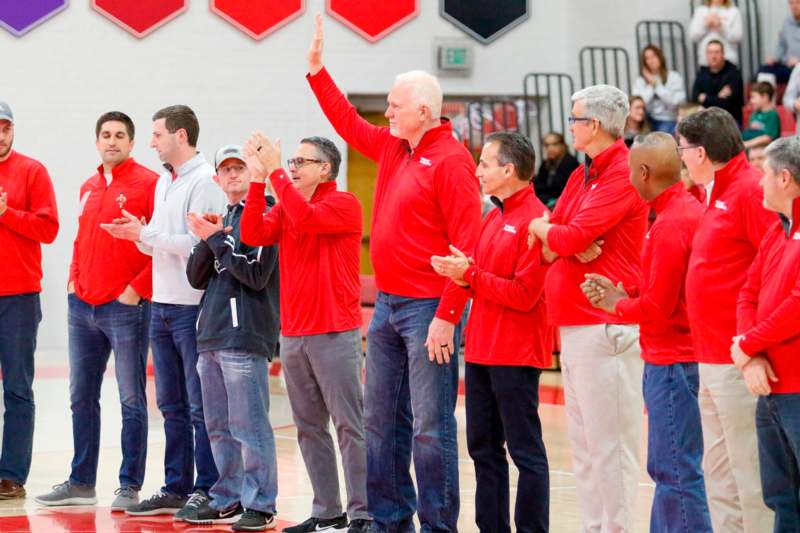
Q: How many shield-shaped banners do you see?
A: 5